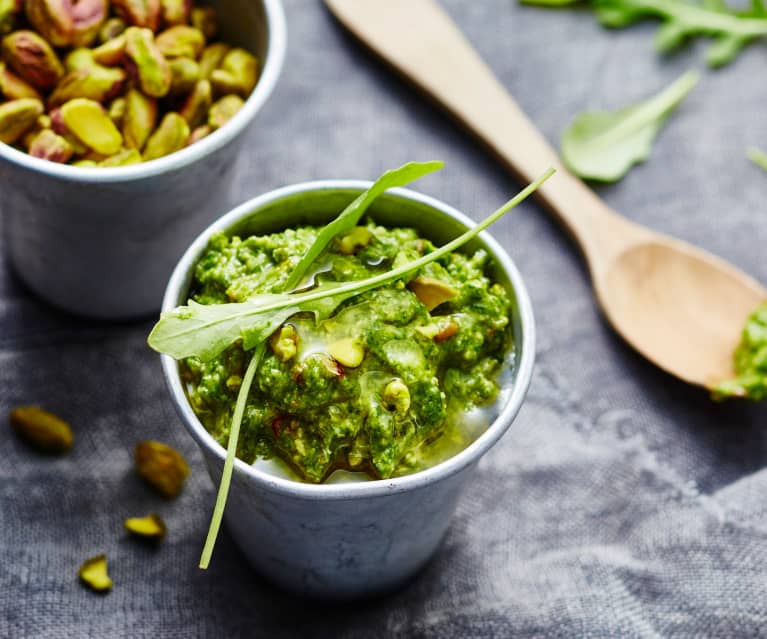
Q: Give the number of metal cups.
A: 2